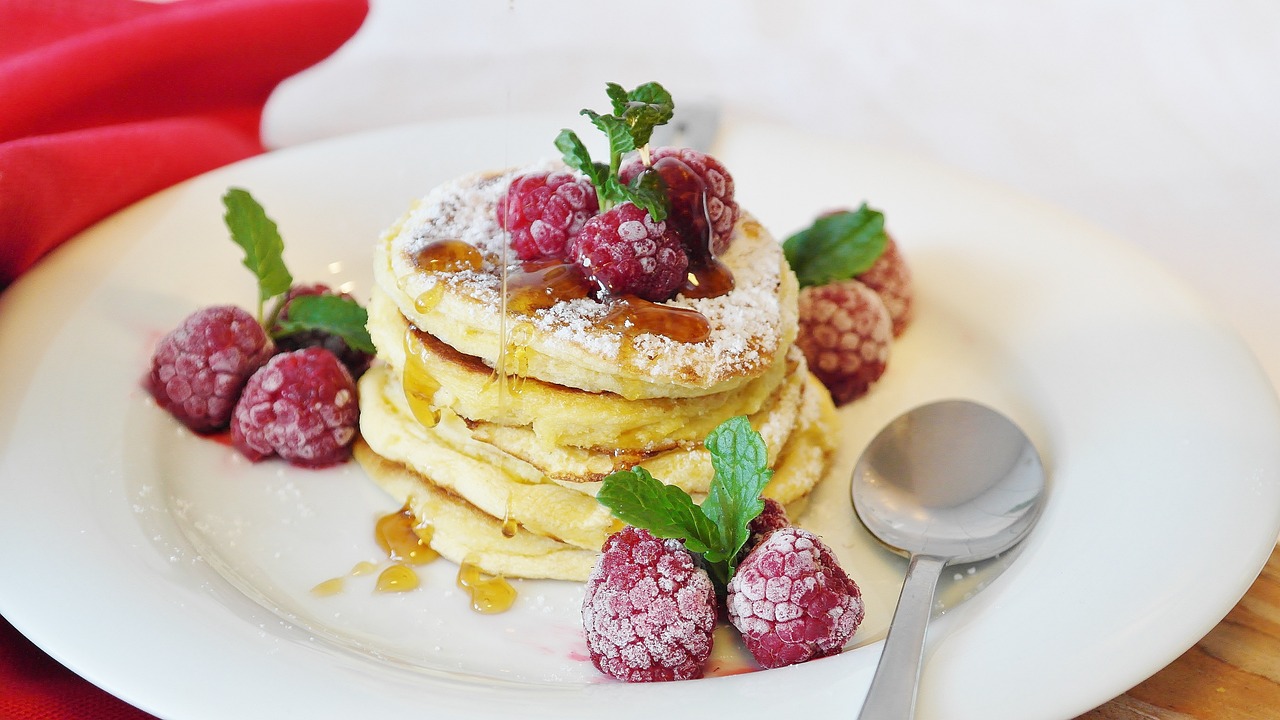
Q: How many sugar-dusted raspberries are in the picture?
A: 11